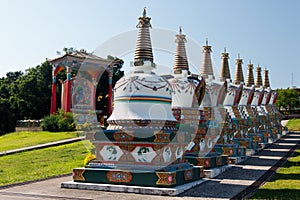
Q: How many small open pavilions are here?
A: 1